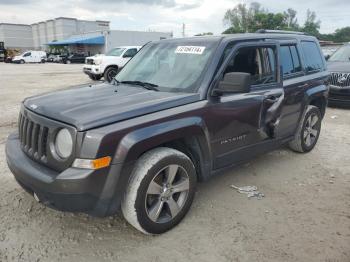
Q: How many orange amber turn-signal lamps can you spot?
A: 1